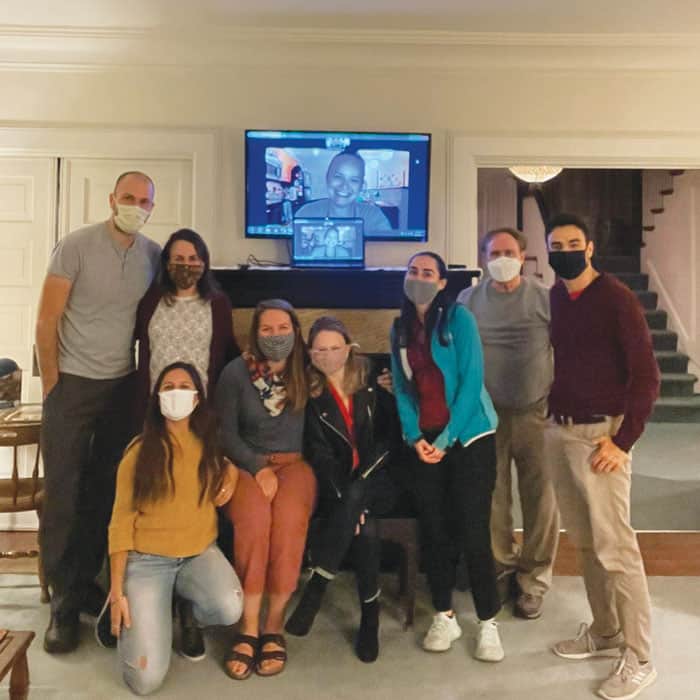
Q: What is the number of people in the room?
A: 8